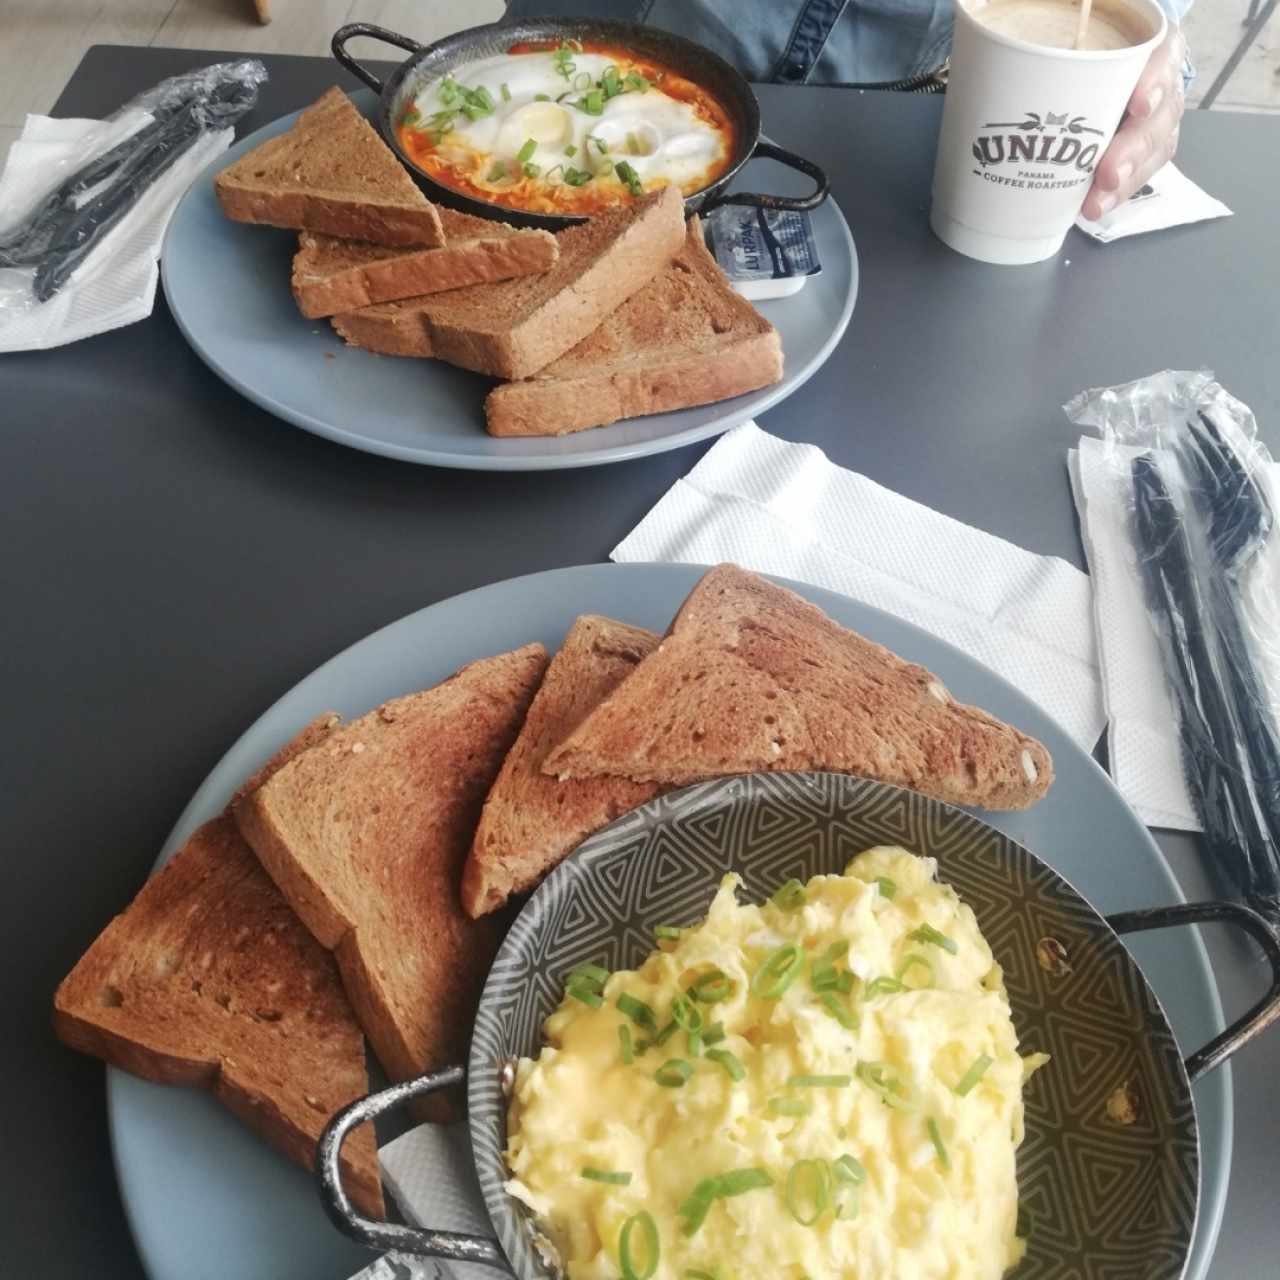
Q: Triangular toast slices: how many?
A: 8